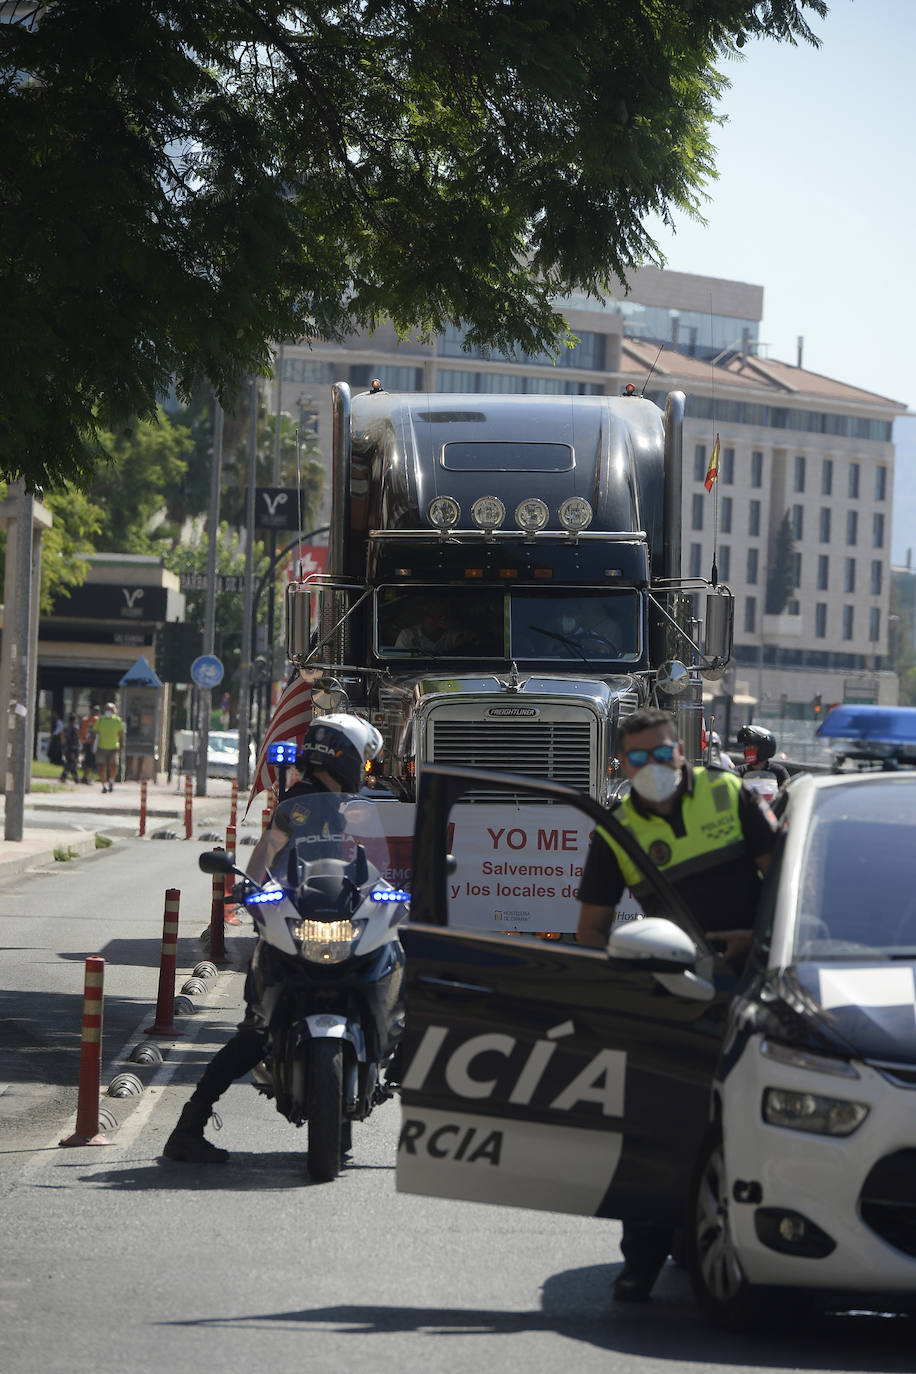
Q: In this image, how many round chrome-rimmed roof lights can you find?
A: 4